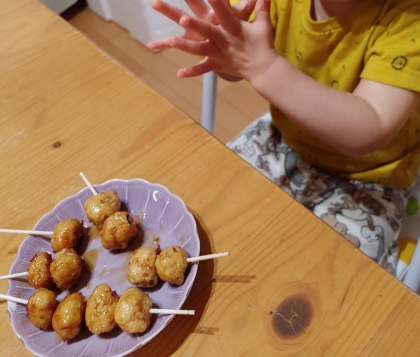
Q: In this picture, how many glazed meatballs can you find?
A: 11